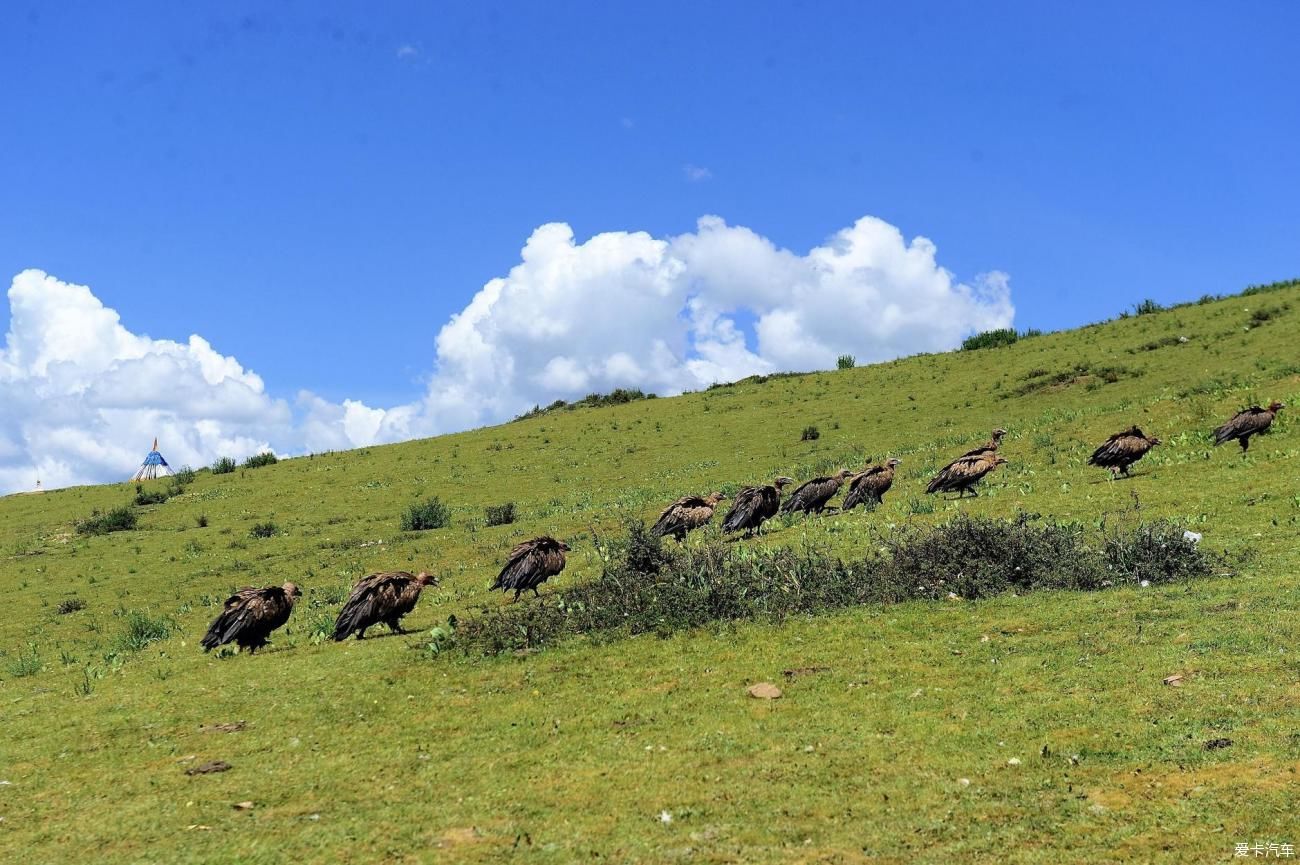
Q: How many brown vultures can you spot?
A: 11